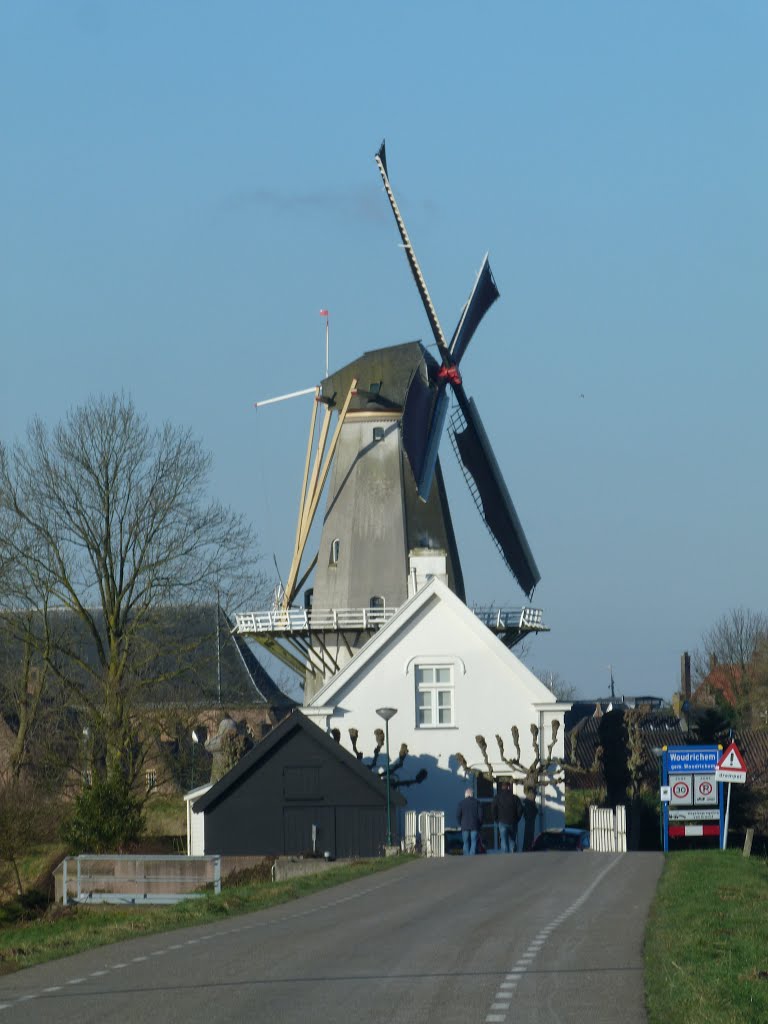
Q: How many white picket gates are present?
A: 2